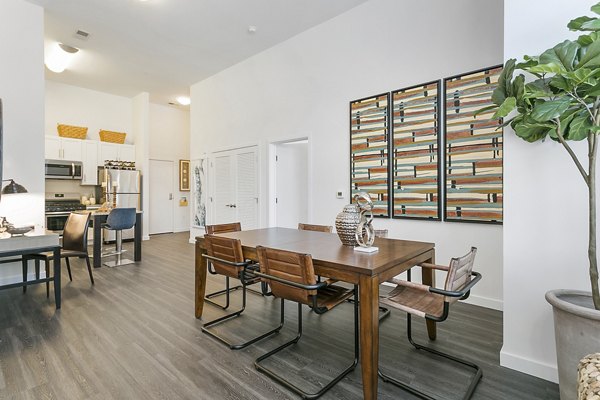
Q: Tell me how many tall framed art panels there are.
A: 3